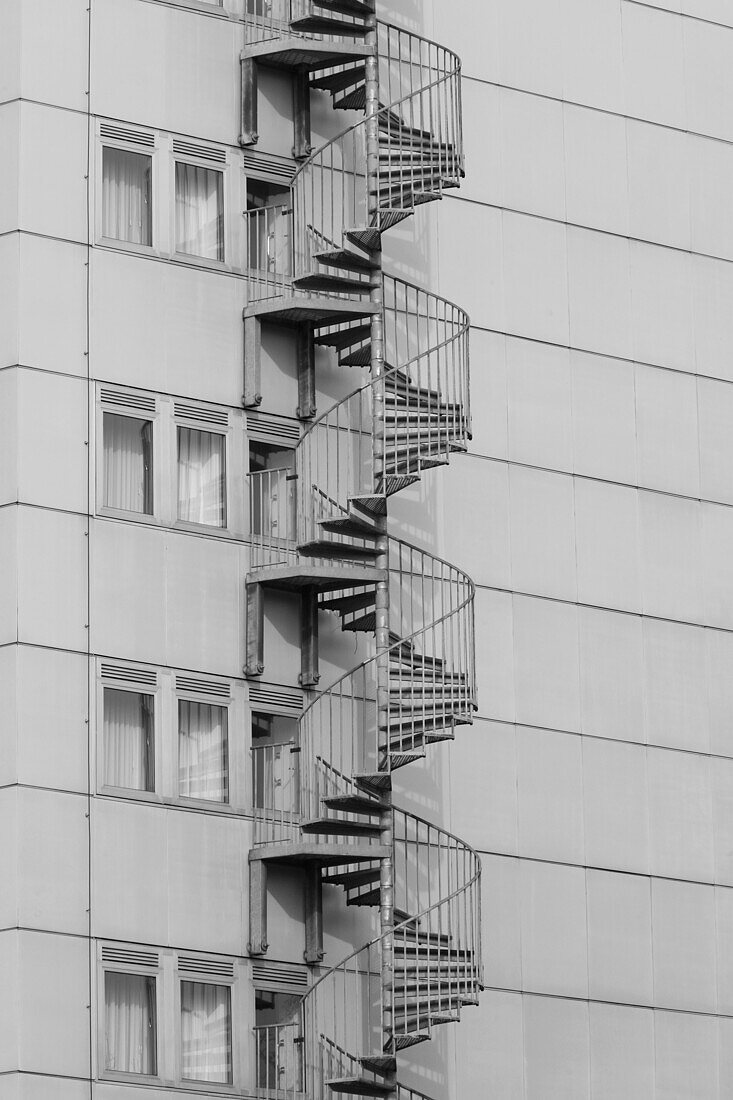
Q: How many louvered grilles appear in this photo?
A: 12